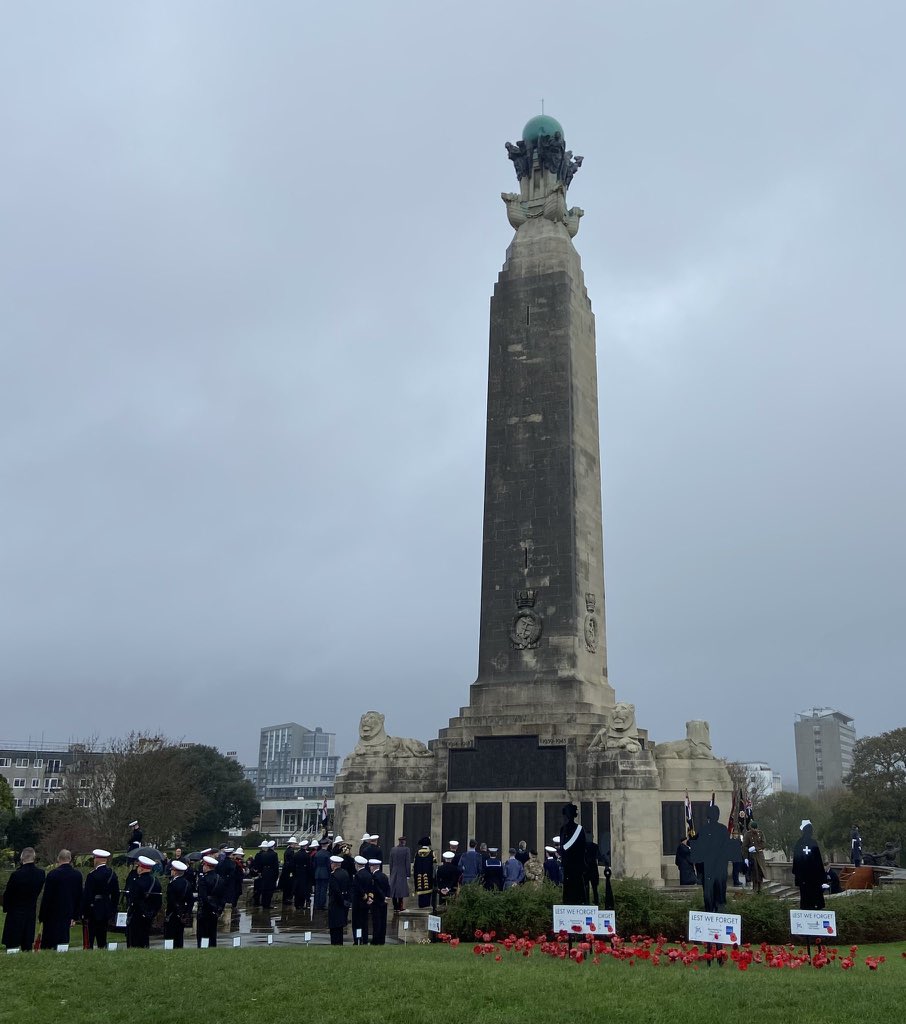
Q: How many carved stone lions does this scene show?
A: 3